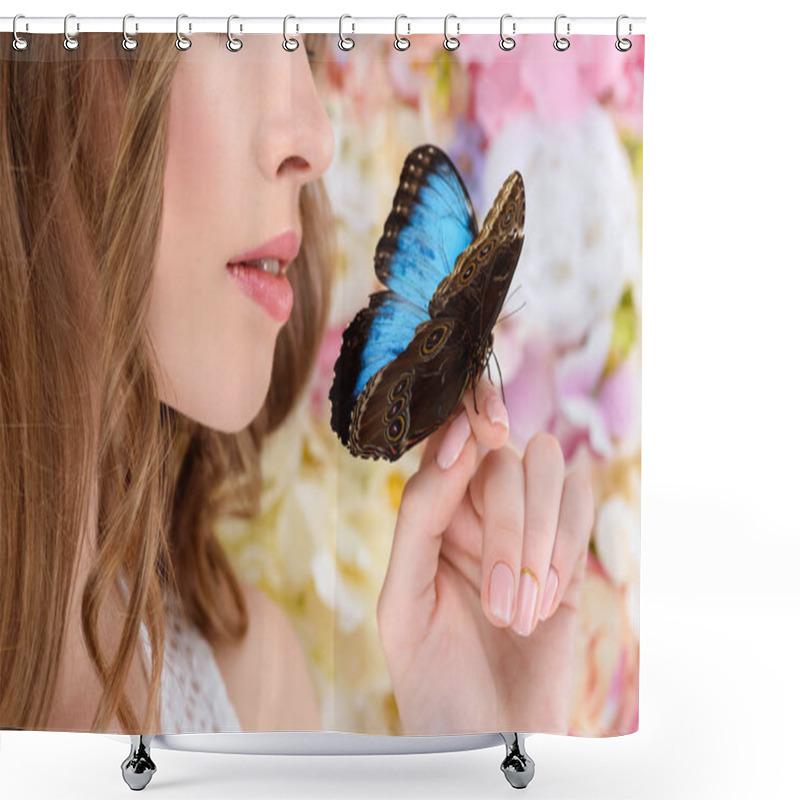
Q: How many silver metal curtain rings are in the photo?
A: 12